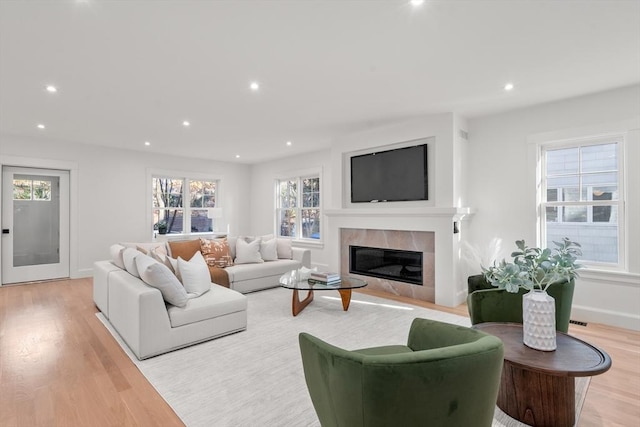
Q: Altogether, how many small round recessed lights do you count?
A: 9